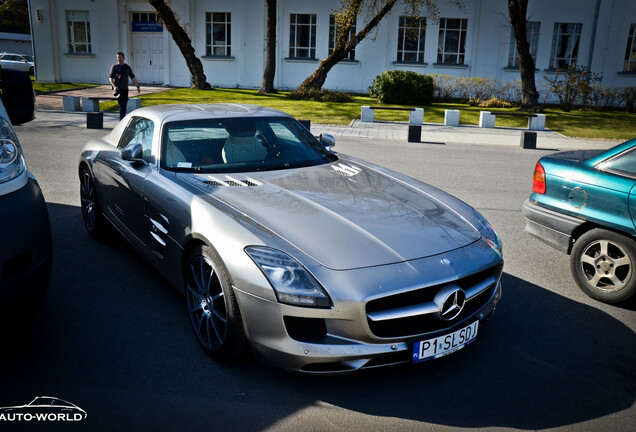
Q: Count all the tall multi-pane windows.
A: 9